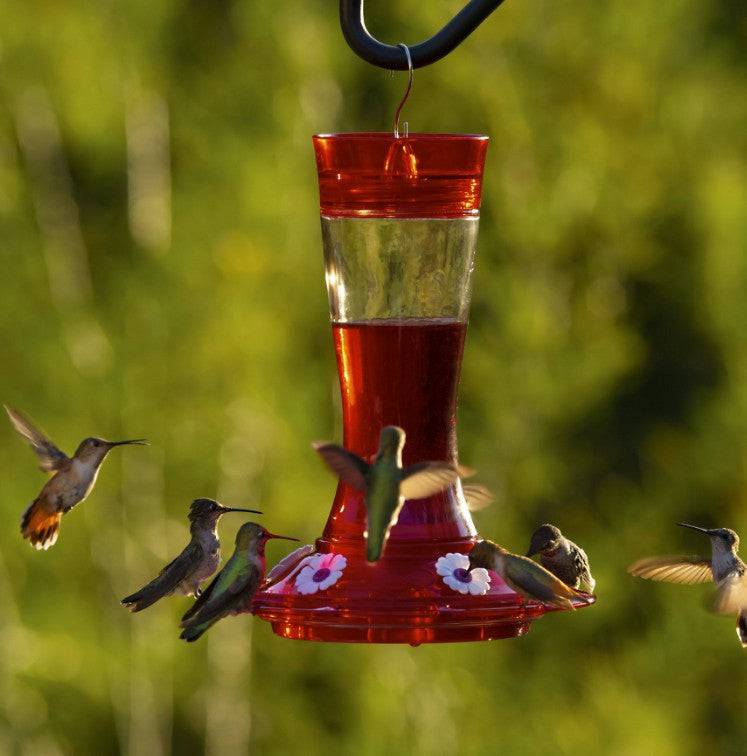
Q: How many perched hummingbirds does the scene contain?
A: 4